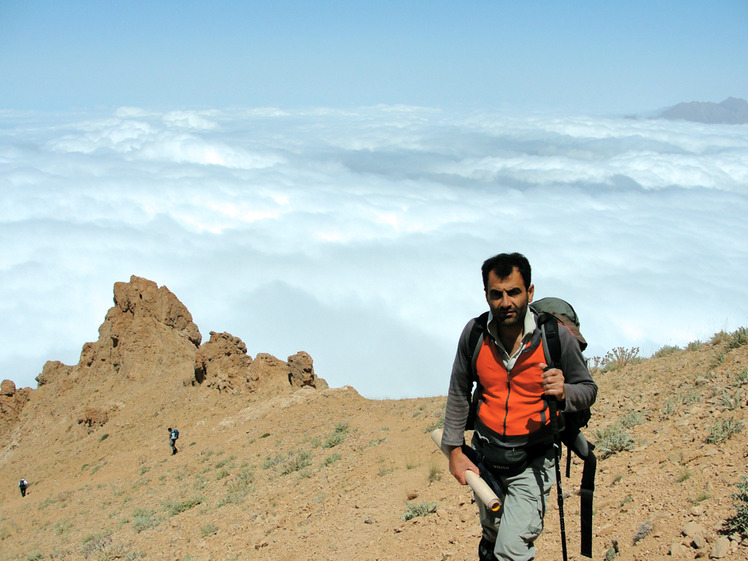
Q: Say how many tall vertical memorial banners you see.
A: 0